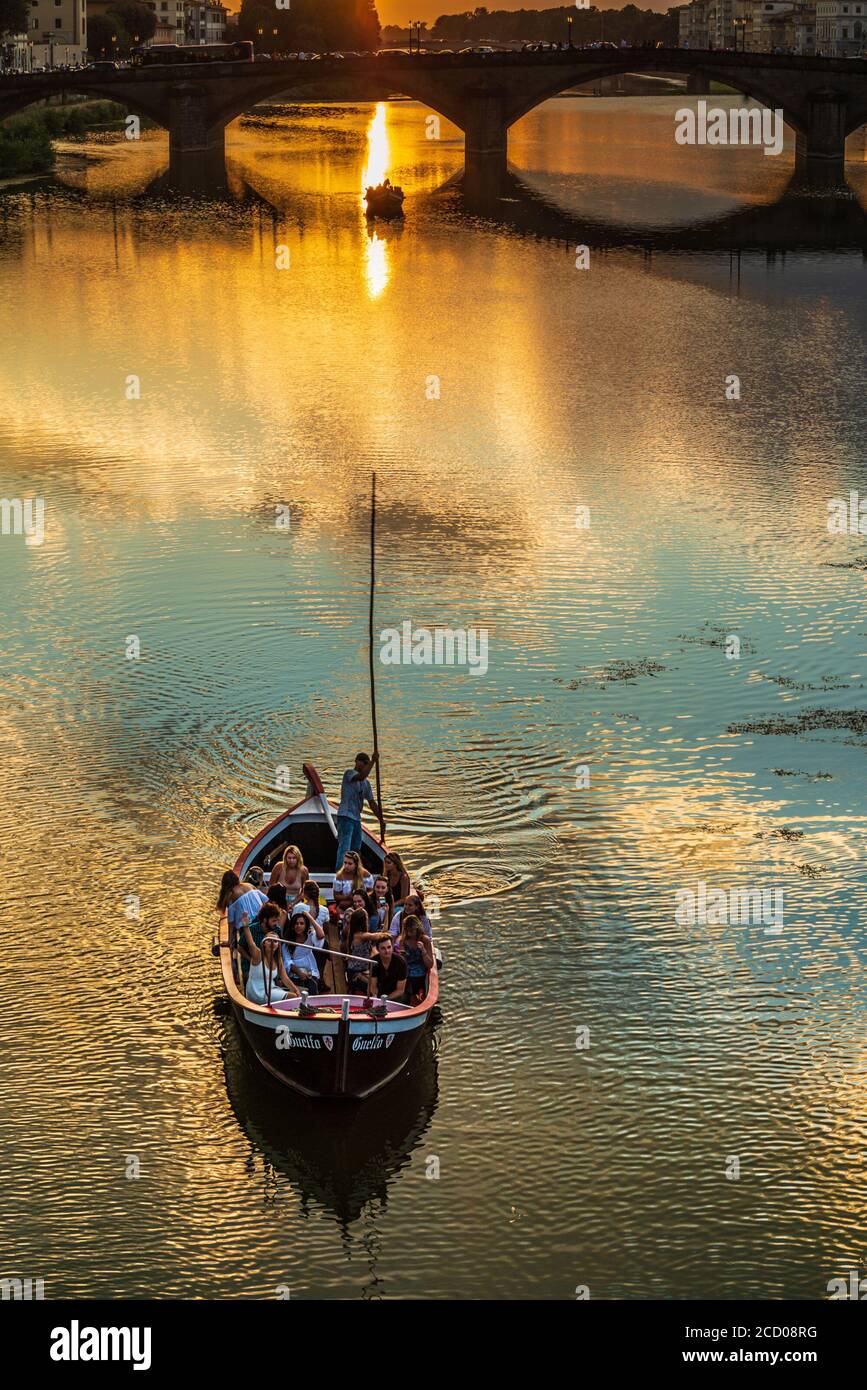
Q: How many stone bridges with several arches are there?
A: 1